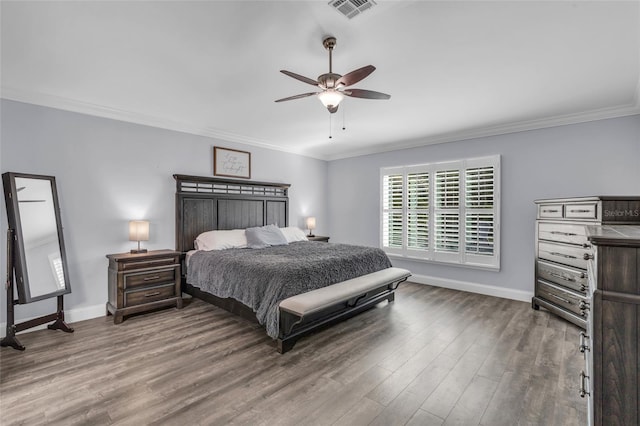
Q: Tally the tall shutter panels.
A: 4